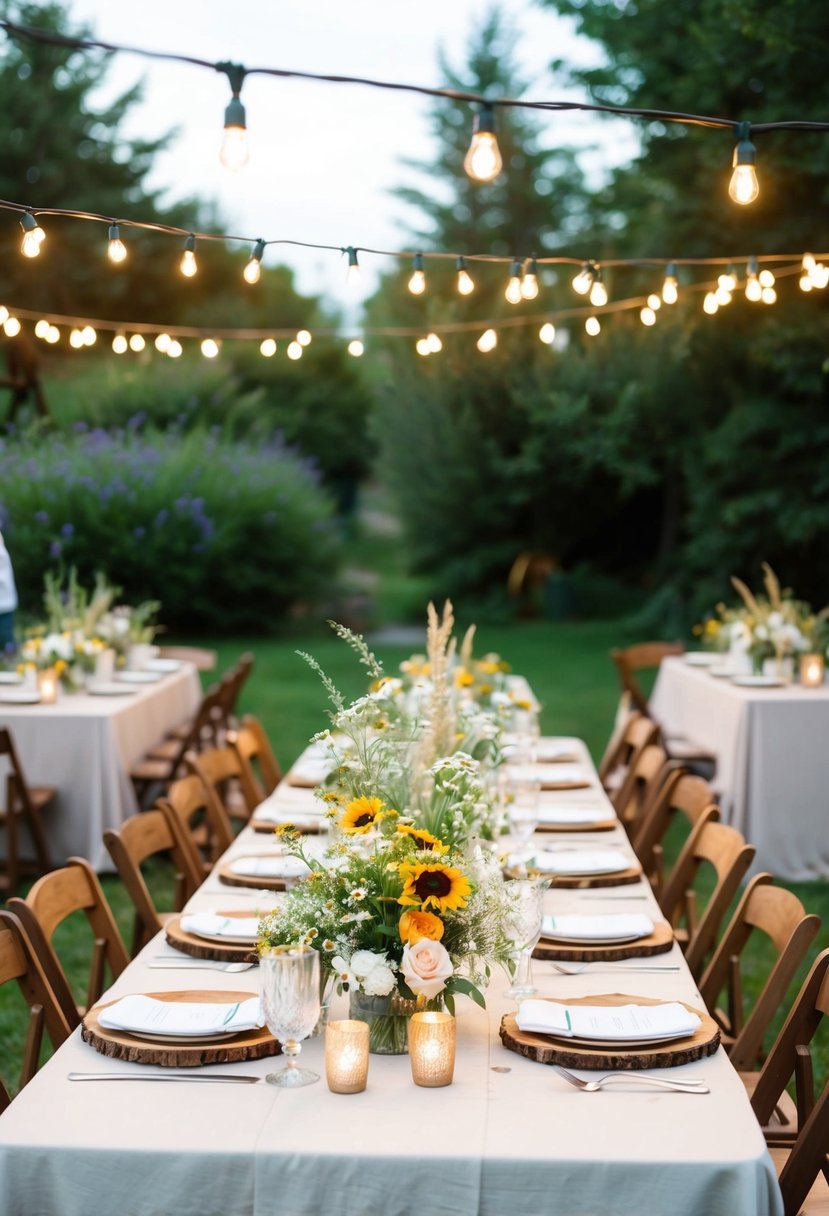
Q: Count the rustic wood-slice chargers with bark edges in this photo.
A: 11